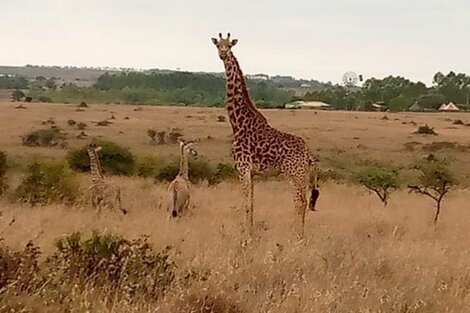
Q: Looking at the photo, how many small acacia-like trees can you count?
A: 2